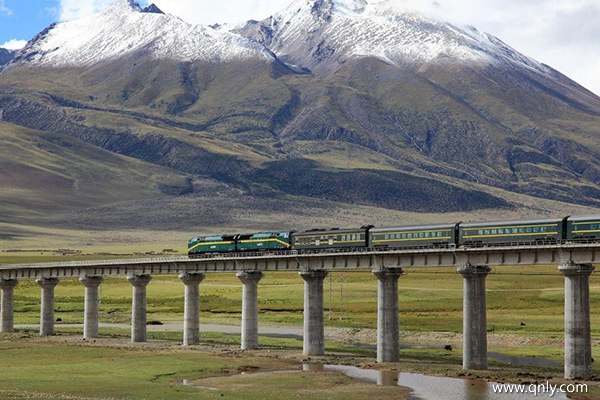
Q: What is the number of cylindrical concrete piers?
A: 10